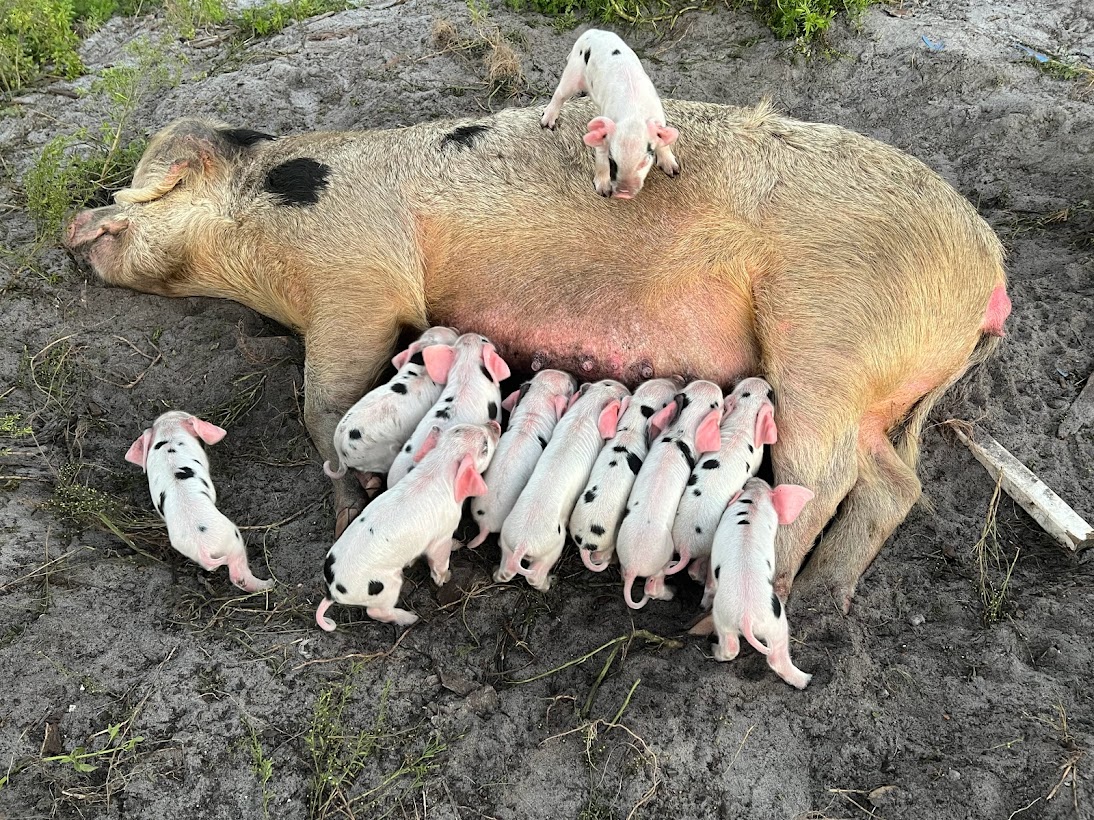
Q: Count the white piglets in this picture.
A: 11